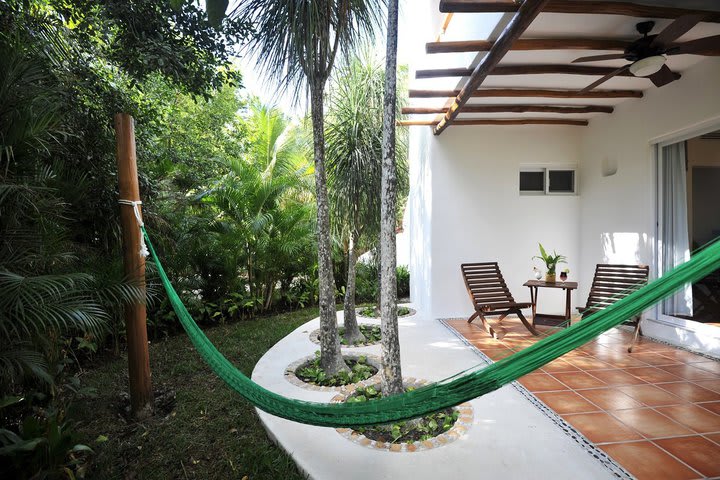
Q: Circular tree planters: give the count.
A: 4